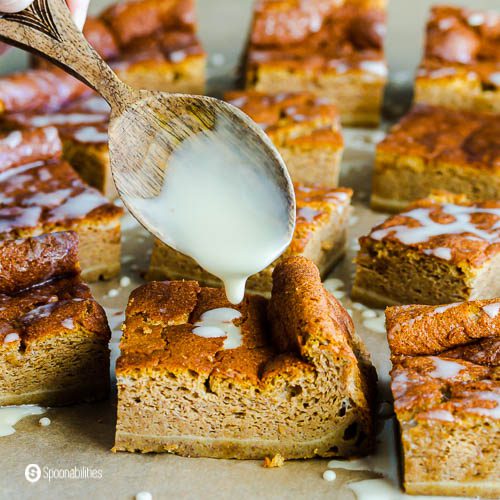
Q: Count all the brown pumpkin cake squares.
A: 12